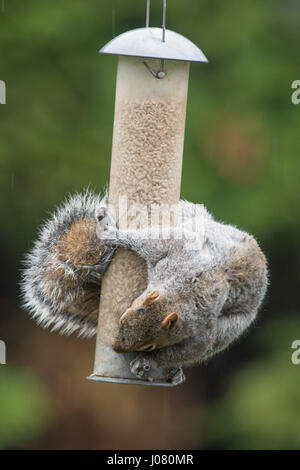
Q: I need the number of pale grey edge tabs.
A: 4